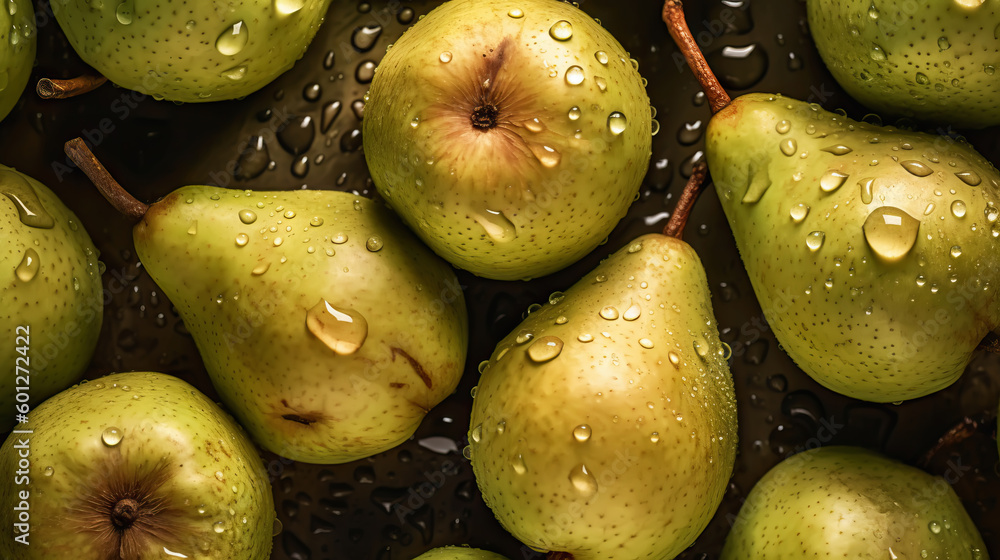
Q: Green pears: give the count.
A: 11